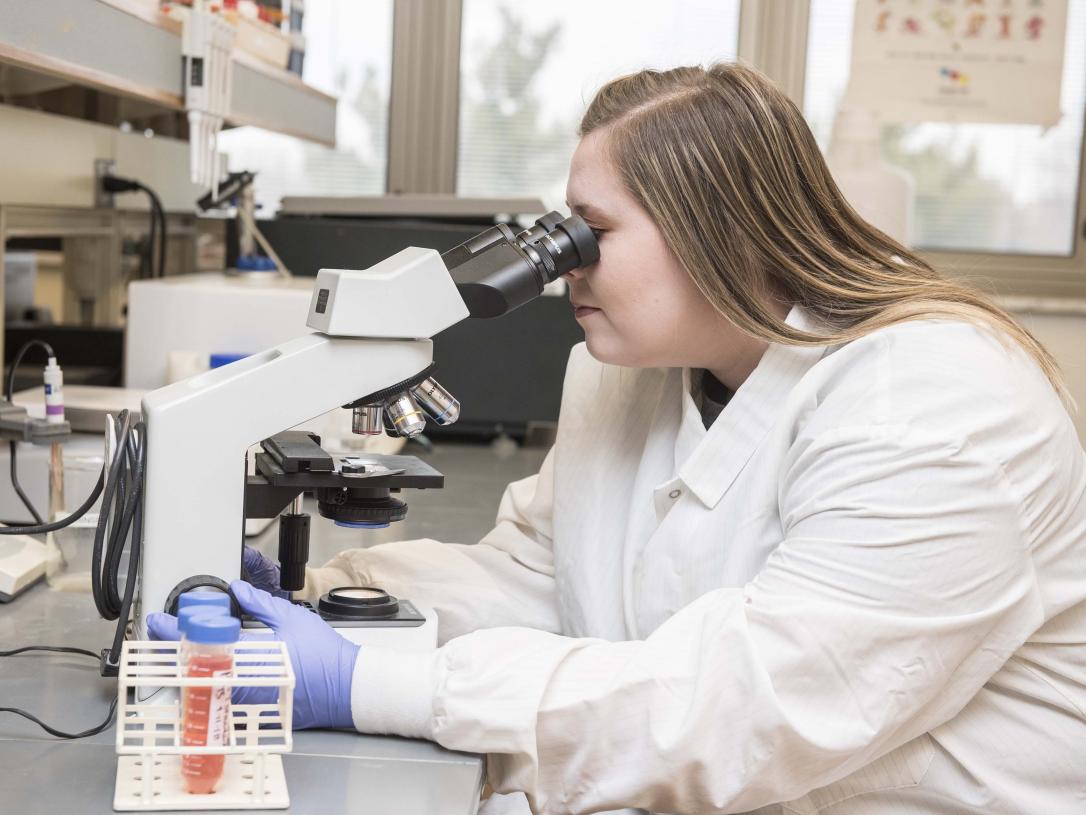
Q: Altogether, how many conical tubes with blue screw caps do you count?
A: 3